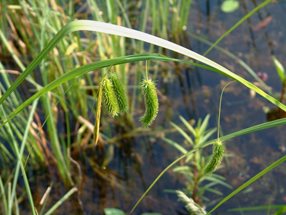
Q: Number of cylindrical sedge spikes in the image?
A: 4